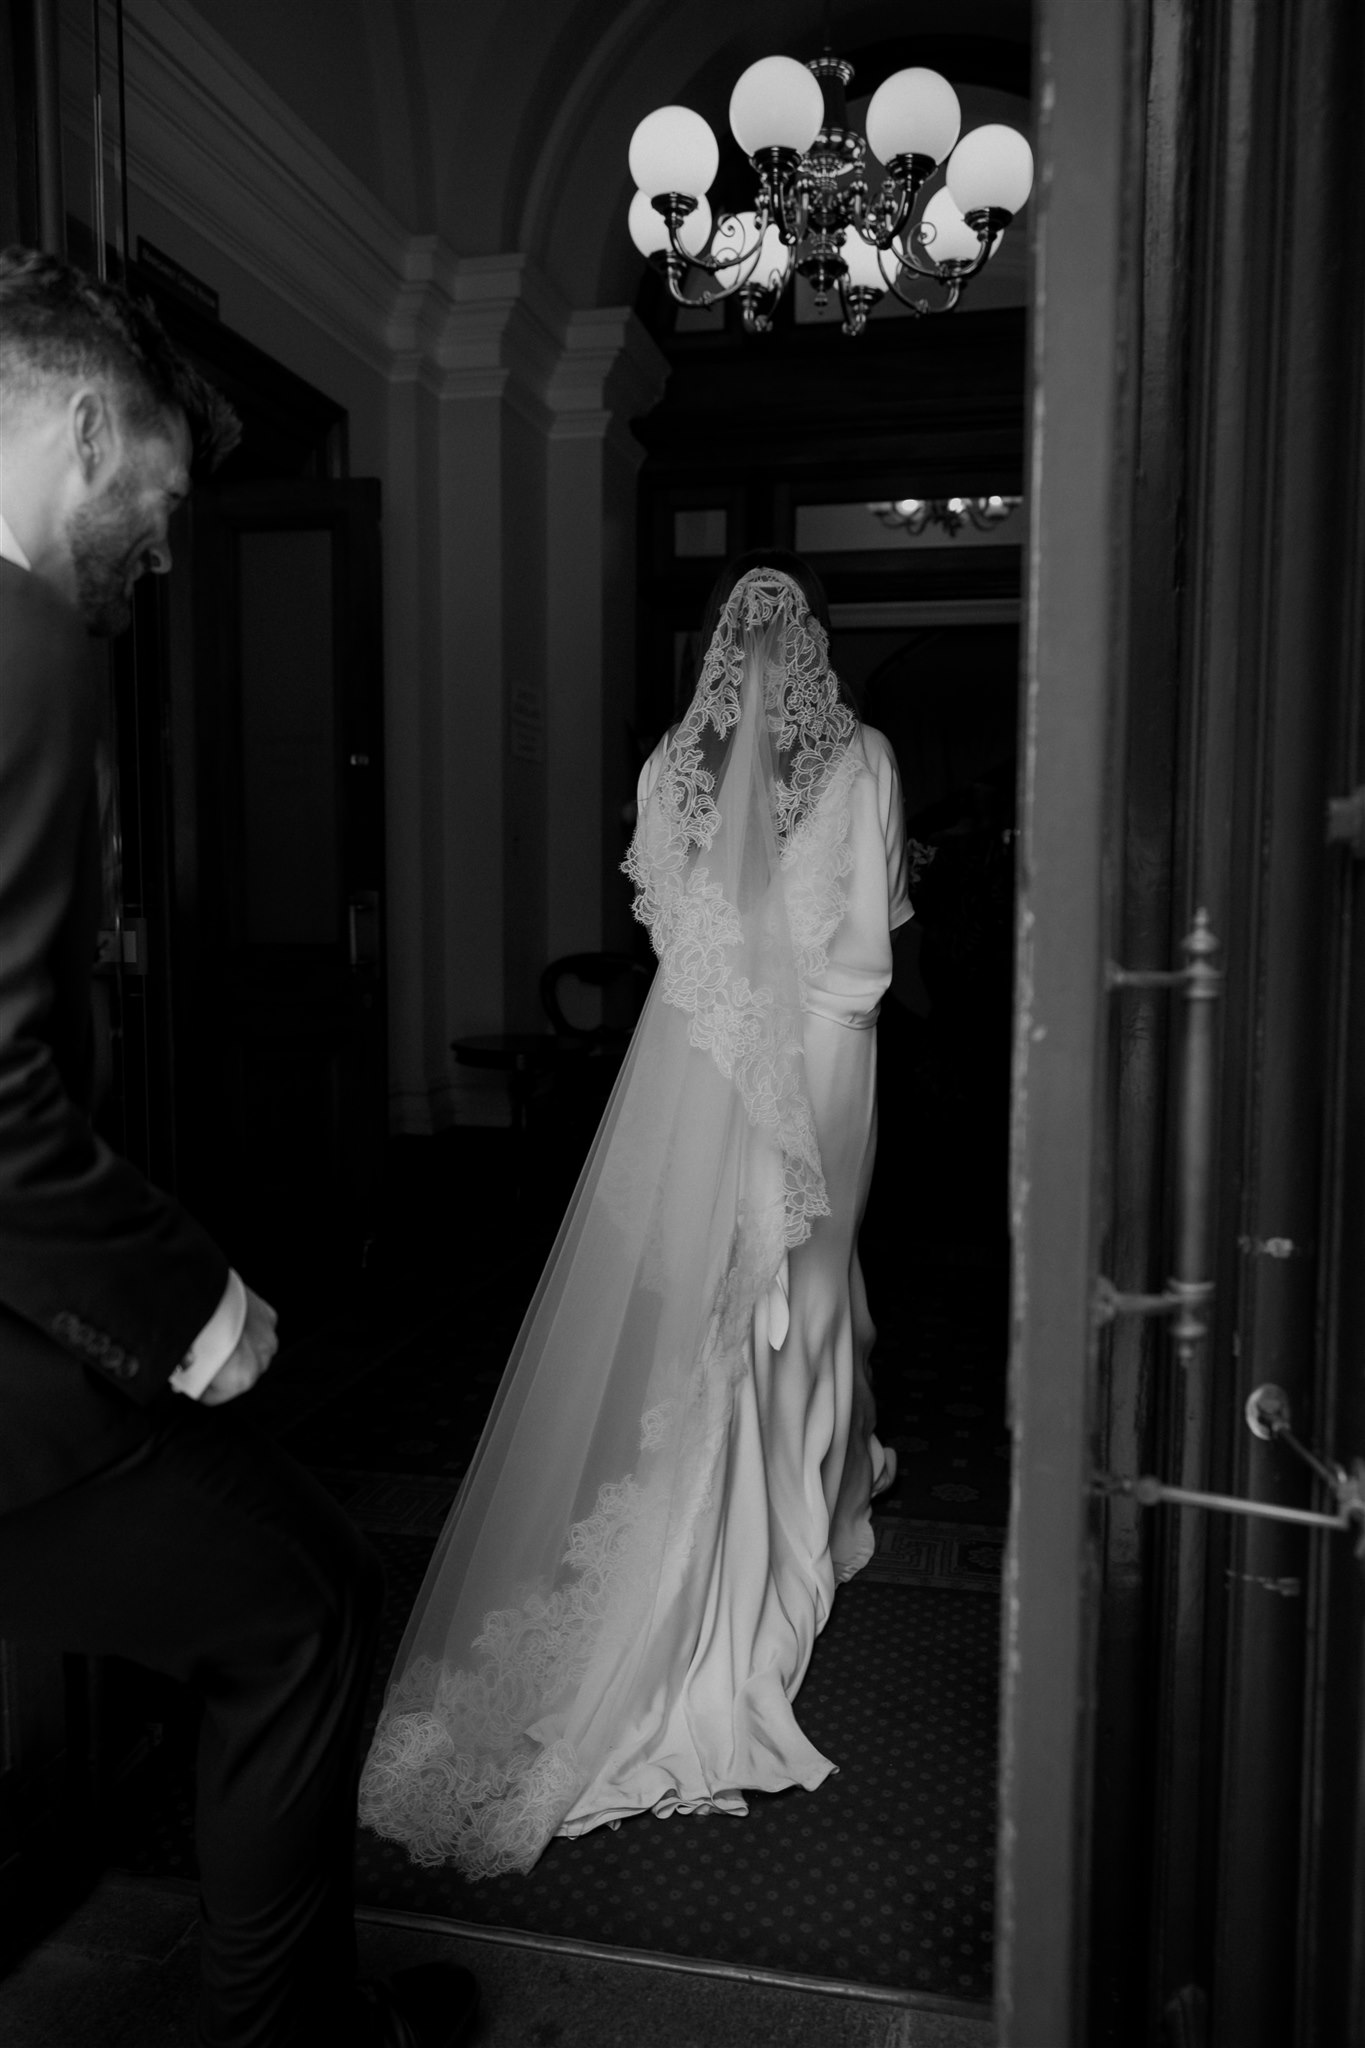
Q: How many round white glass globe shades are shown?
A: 8